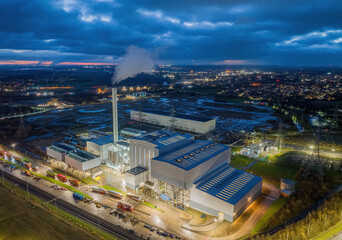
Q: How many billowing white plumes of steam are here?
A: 1